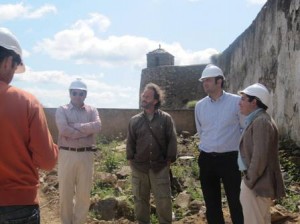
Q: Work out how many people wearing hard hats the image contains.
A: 4